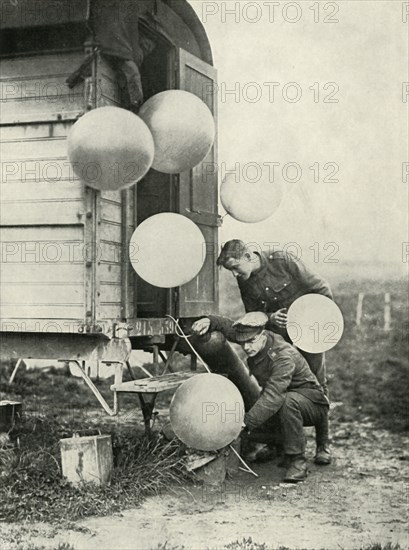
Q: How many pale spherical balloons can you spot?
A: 6